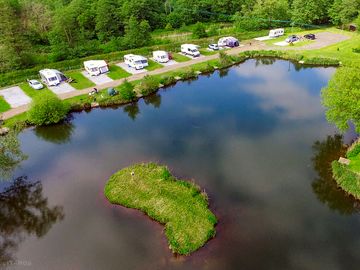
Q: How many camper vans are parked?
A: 7